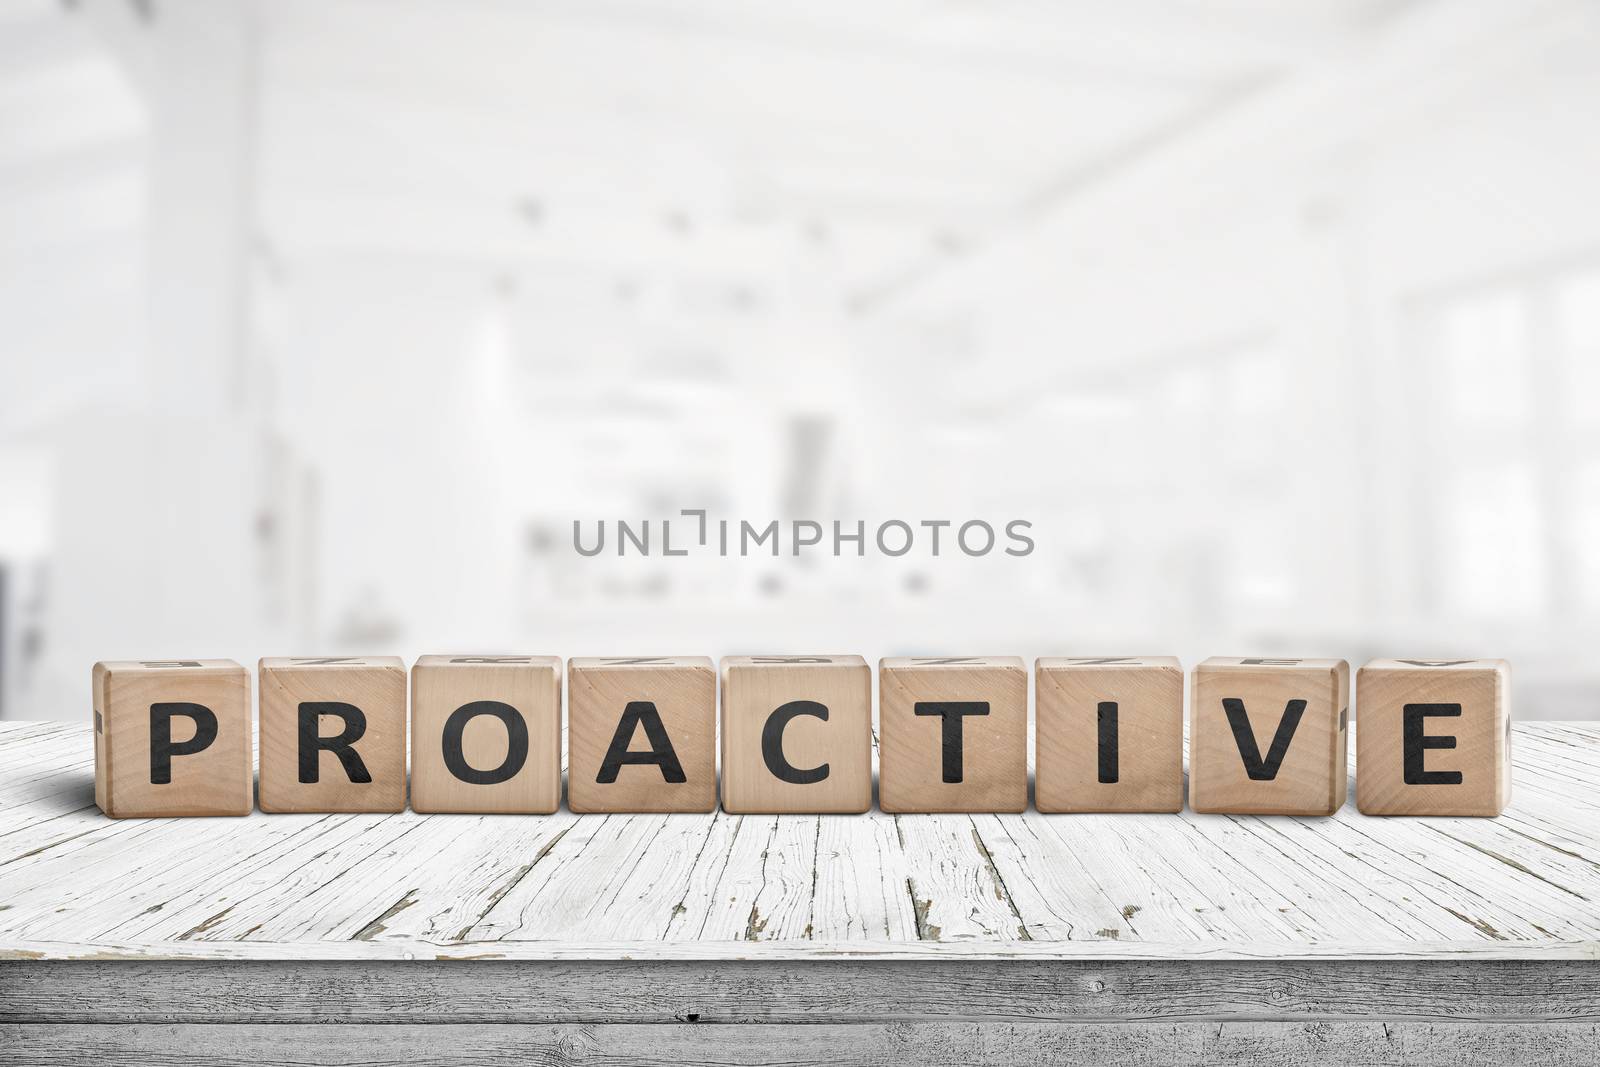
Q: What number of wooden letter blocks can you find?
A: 9